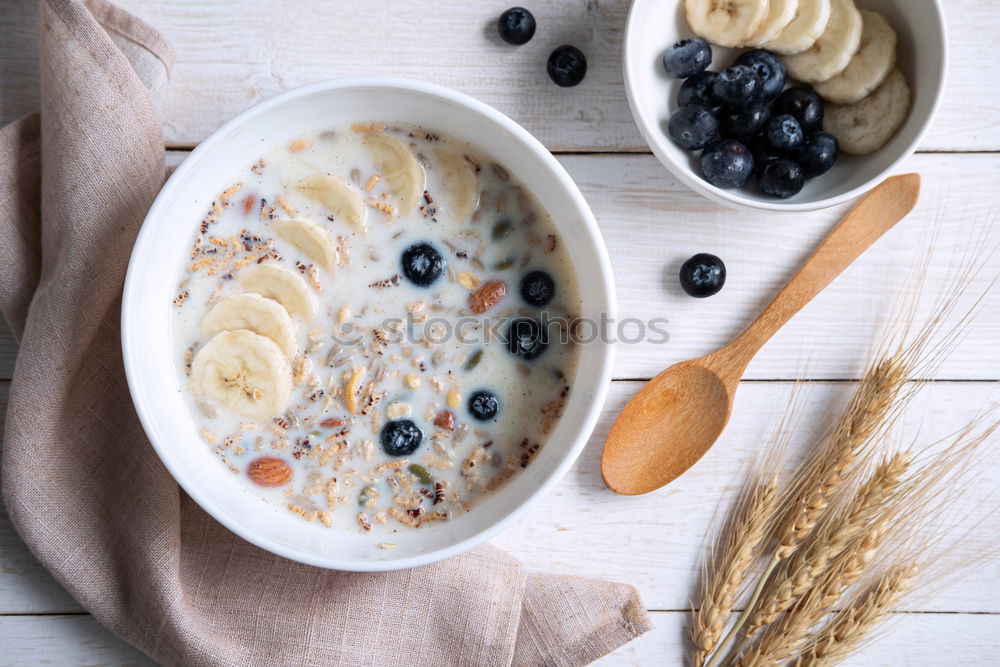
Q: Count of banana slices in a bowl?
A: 13